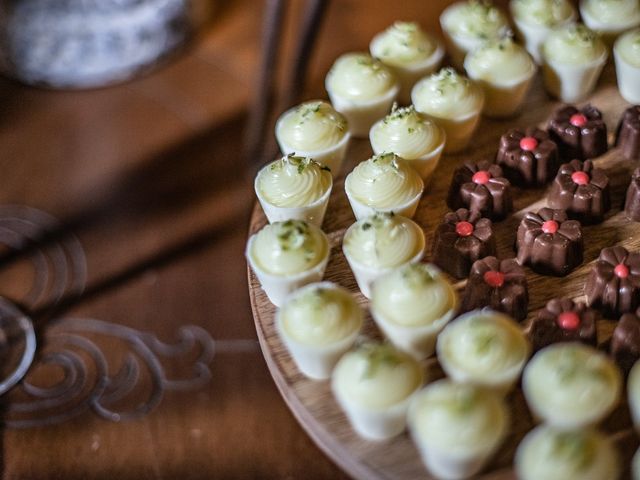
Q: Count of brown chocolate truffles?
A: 12